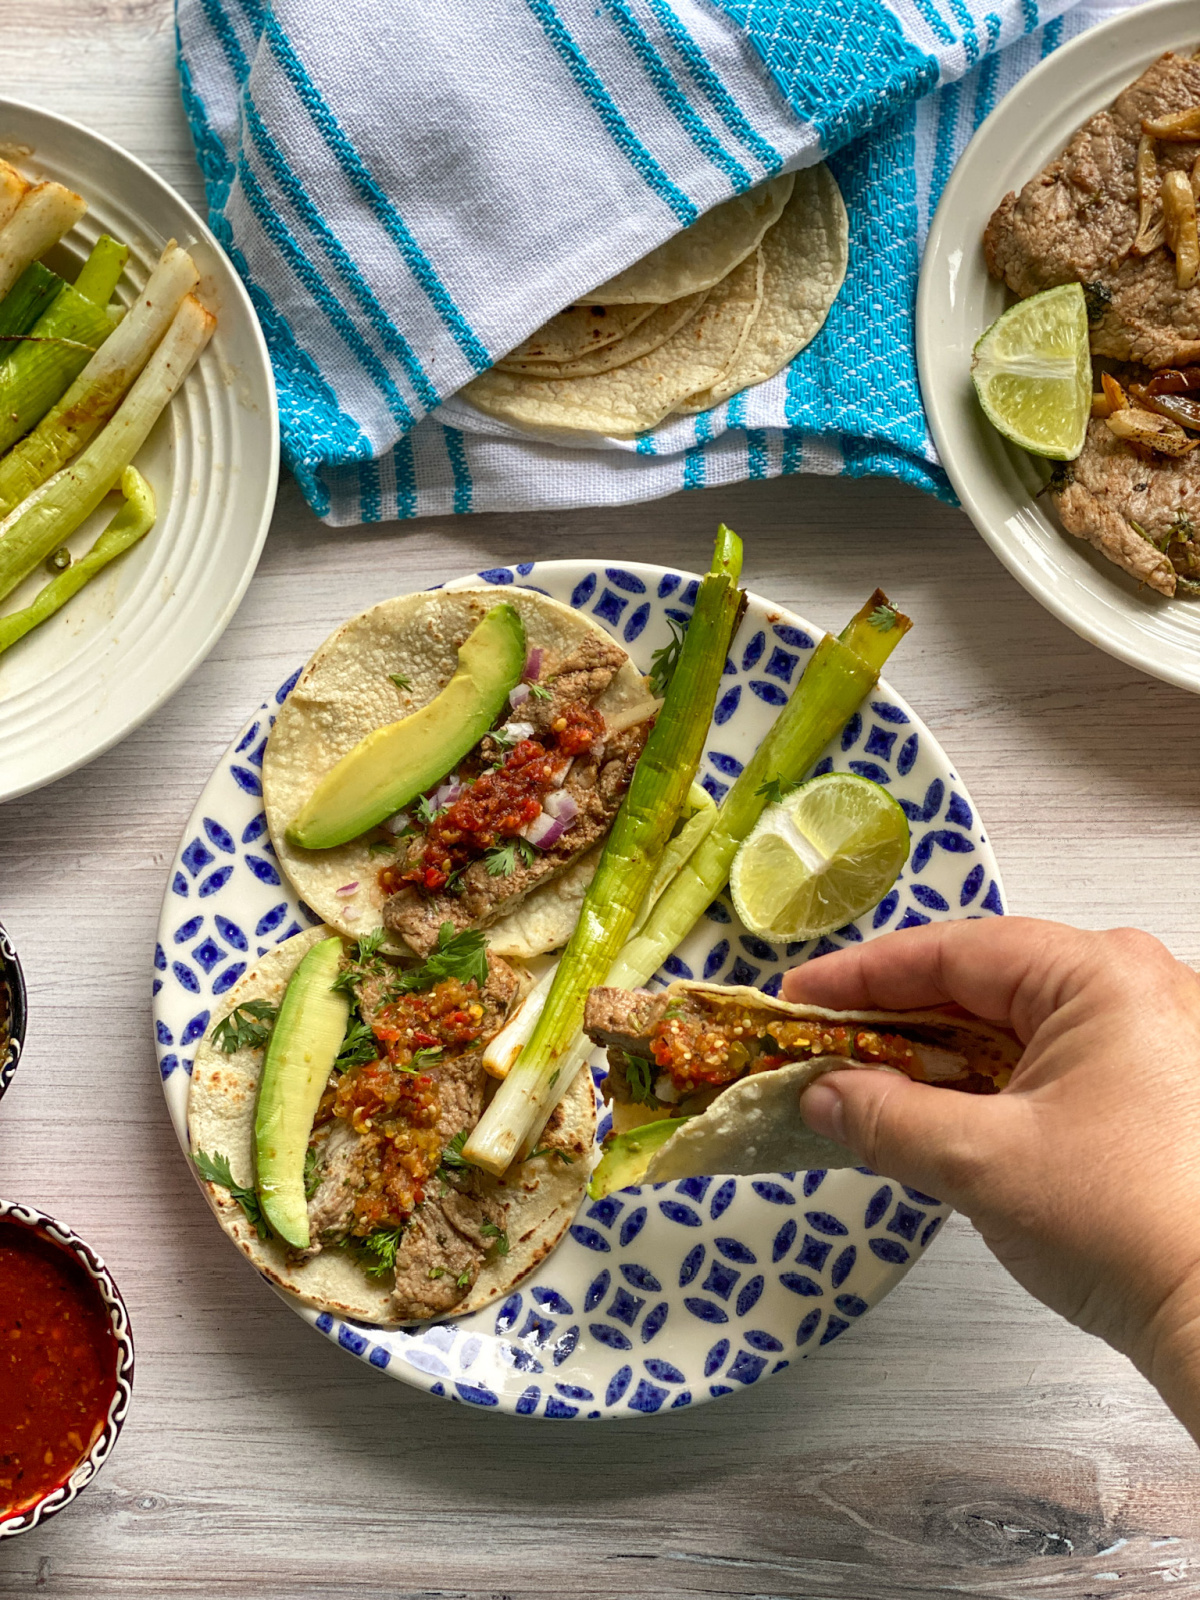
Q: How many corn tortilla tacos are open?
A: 2